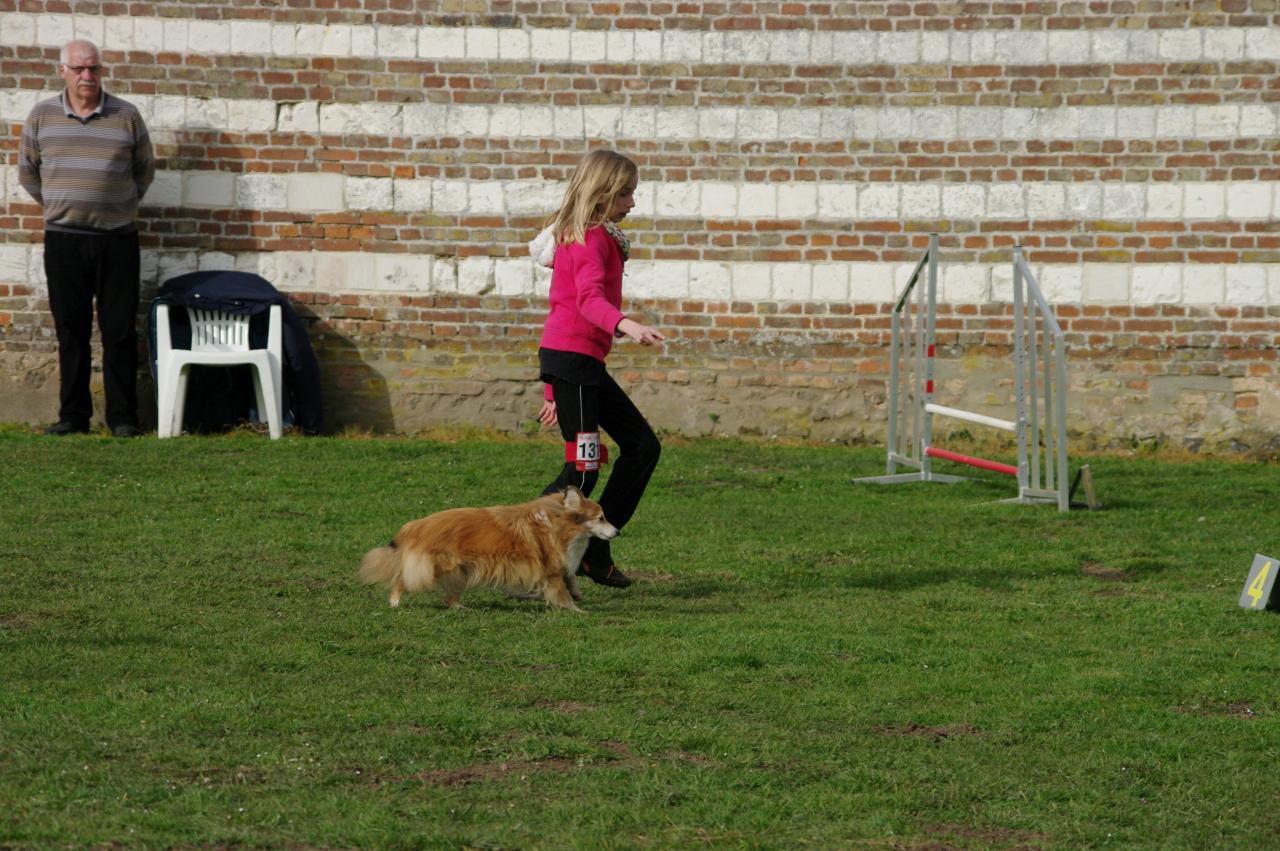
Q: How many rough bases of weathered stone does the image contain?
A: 1